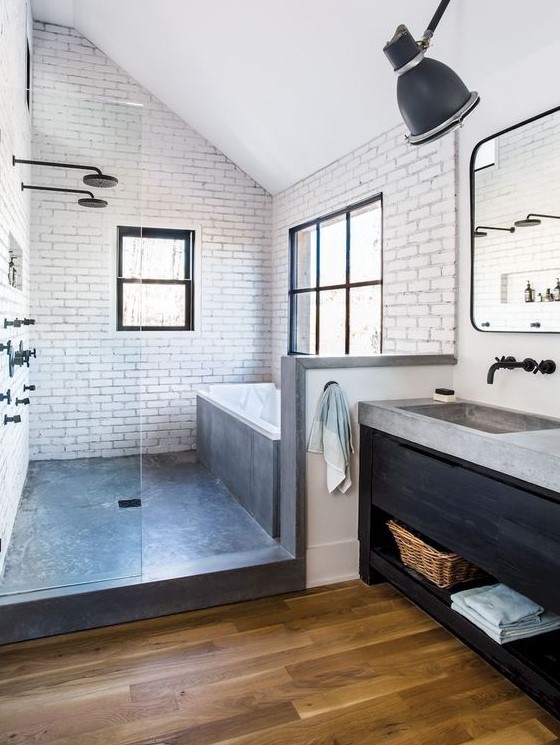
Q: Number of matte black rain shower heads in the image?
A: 2